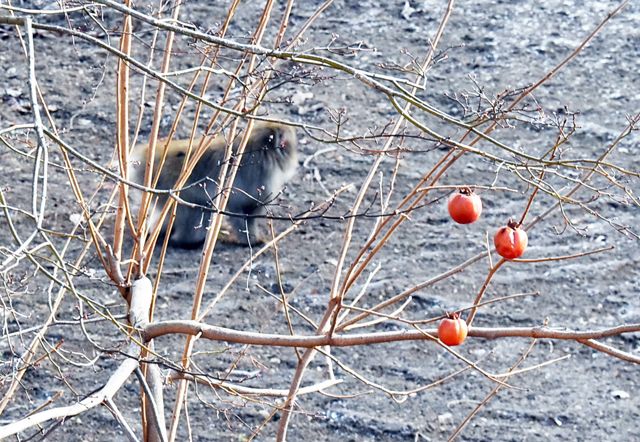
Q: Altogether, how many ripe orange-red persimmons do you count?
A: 3